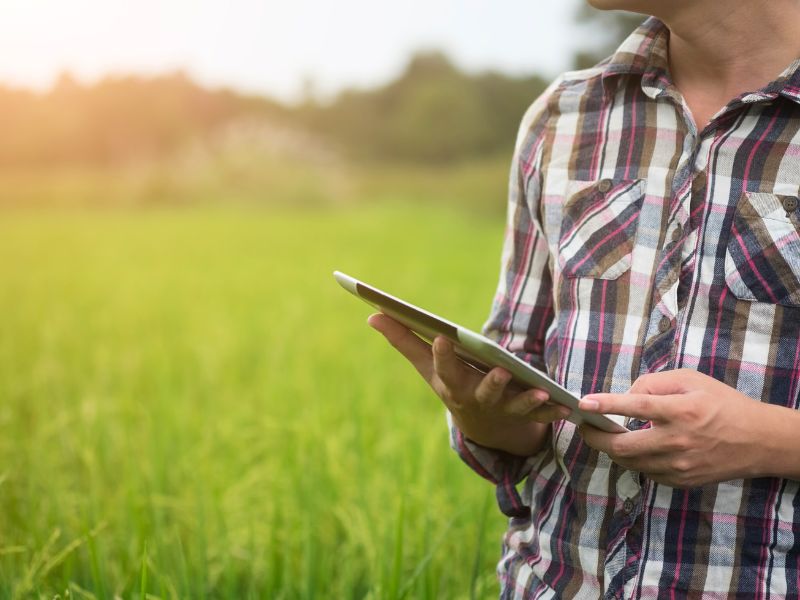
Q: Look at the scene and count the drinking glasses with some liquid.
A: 0